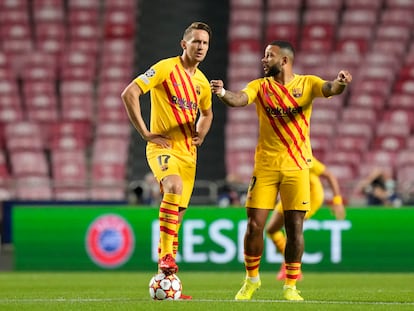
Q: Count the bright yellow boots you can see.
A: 2